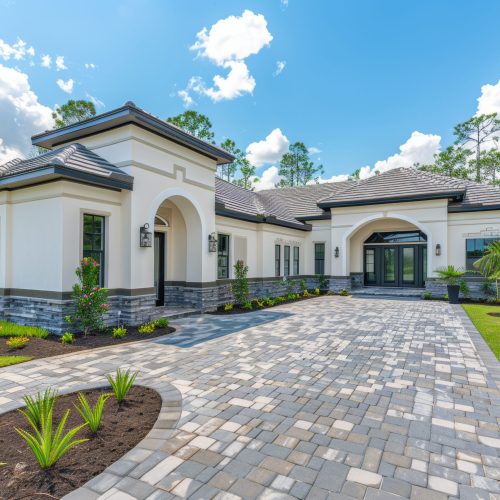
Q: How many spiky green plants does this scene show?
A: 4